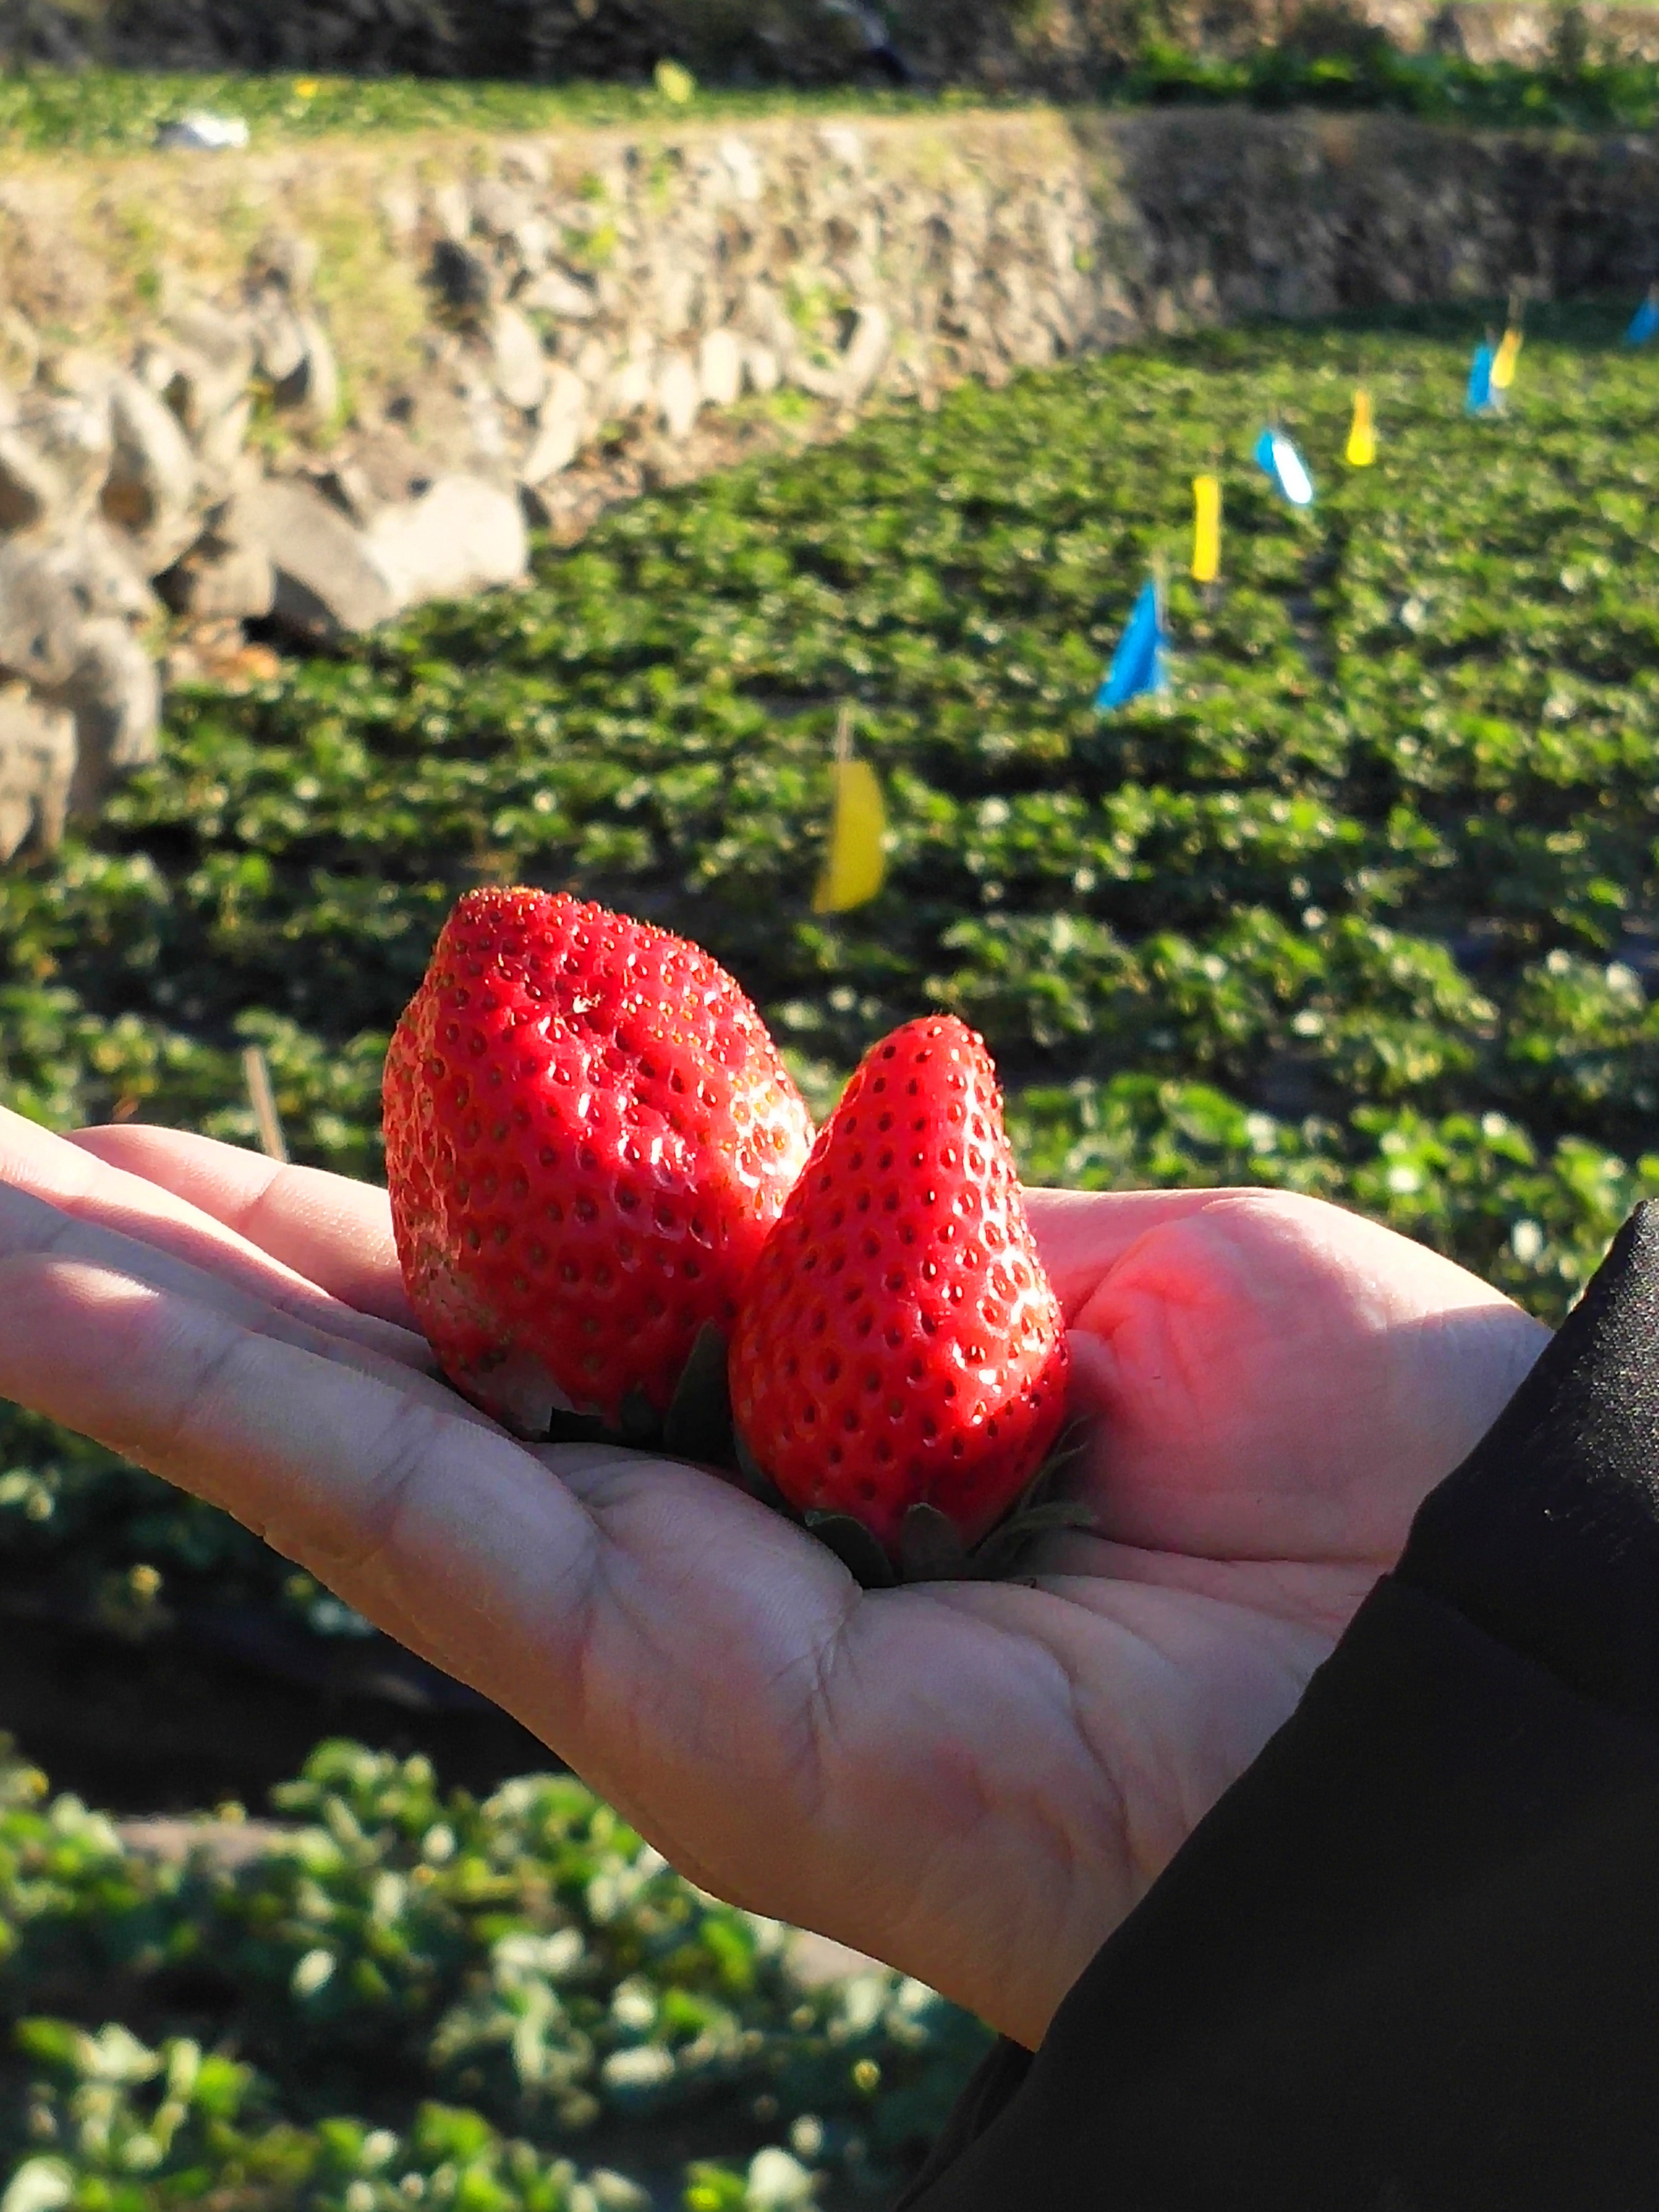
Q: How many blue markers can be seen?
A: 4